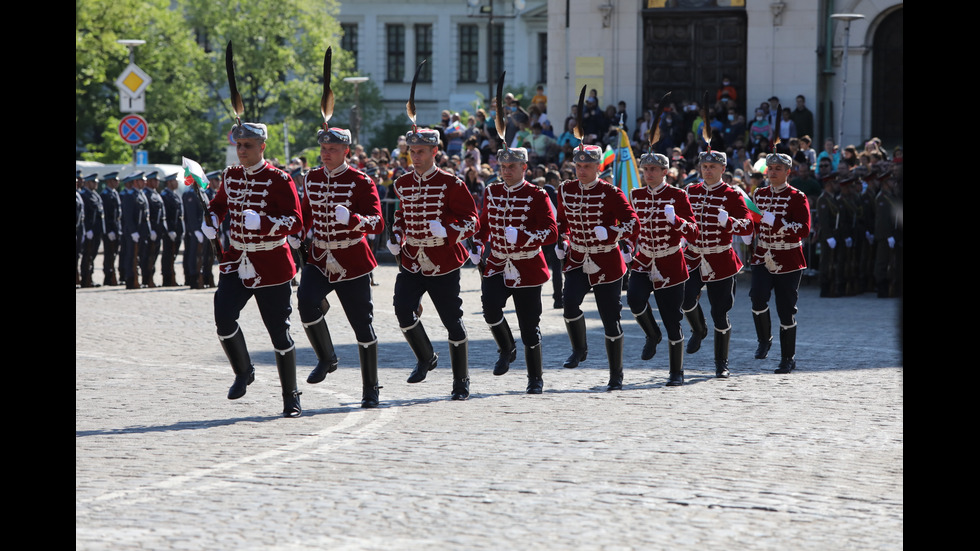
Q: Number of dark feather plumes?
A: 8